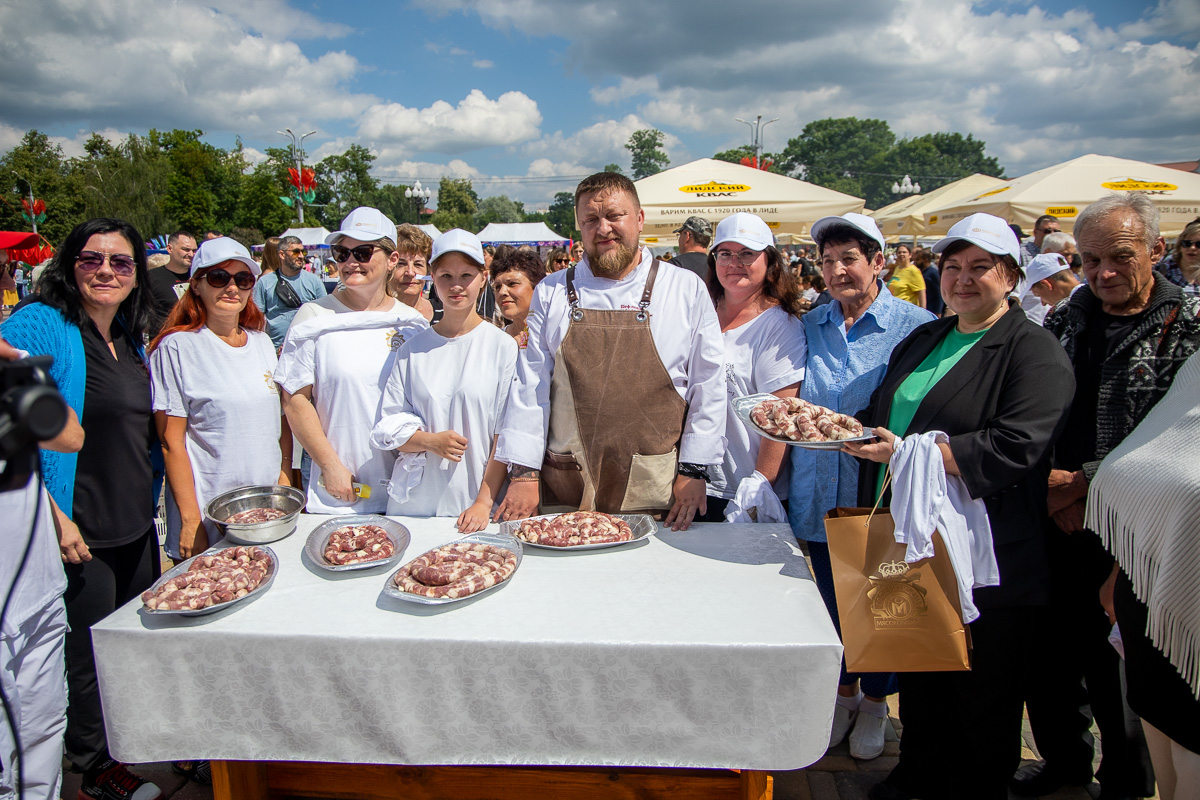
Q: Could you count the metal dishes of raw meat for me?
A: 6